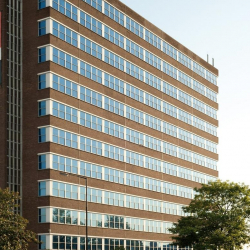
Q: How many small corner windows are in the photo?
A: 10